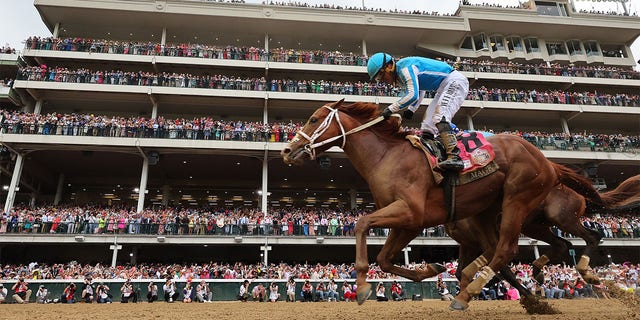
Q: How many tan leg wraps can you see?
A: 4